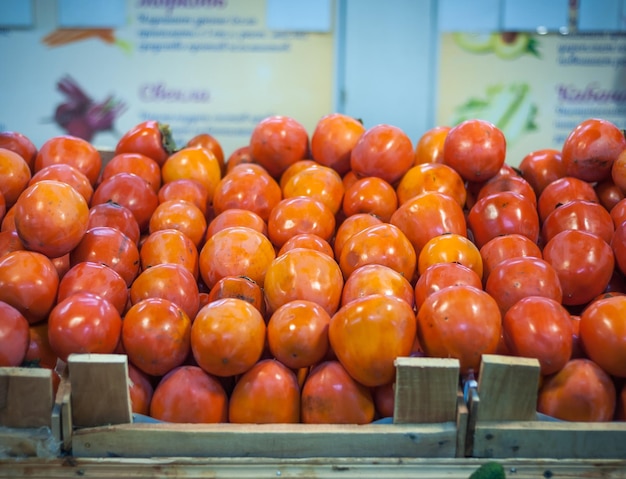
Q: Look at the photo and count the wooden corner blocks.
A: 4